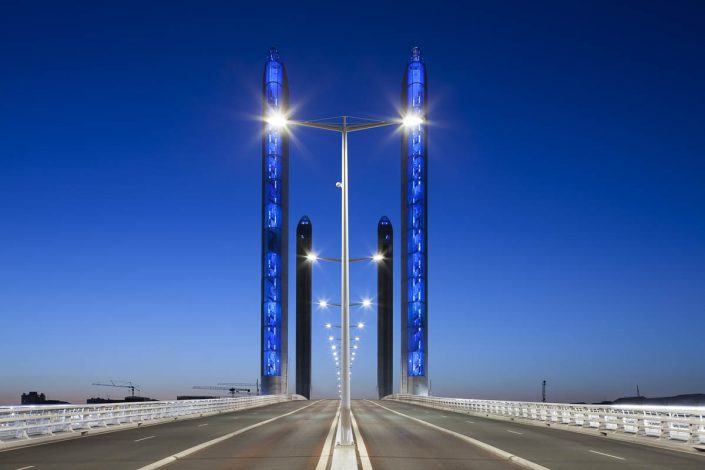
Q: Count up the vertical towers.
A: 4